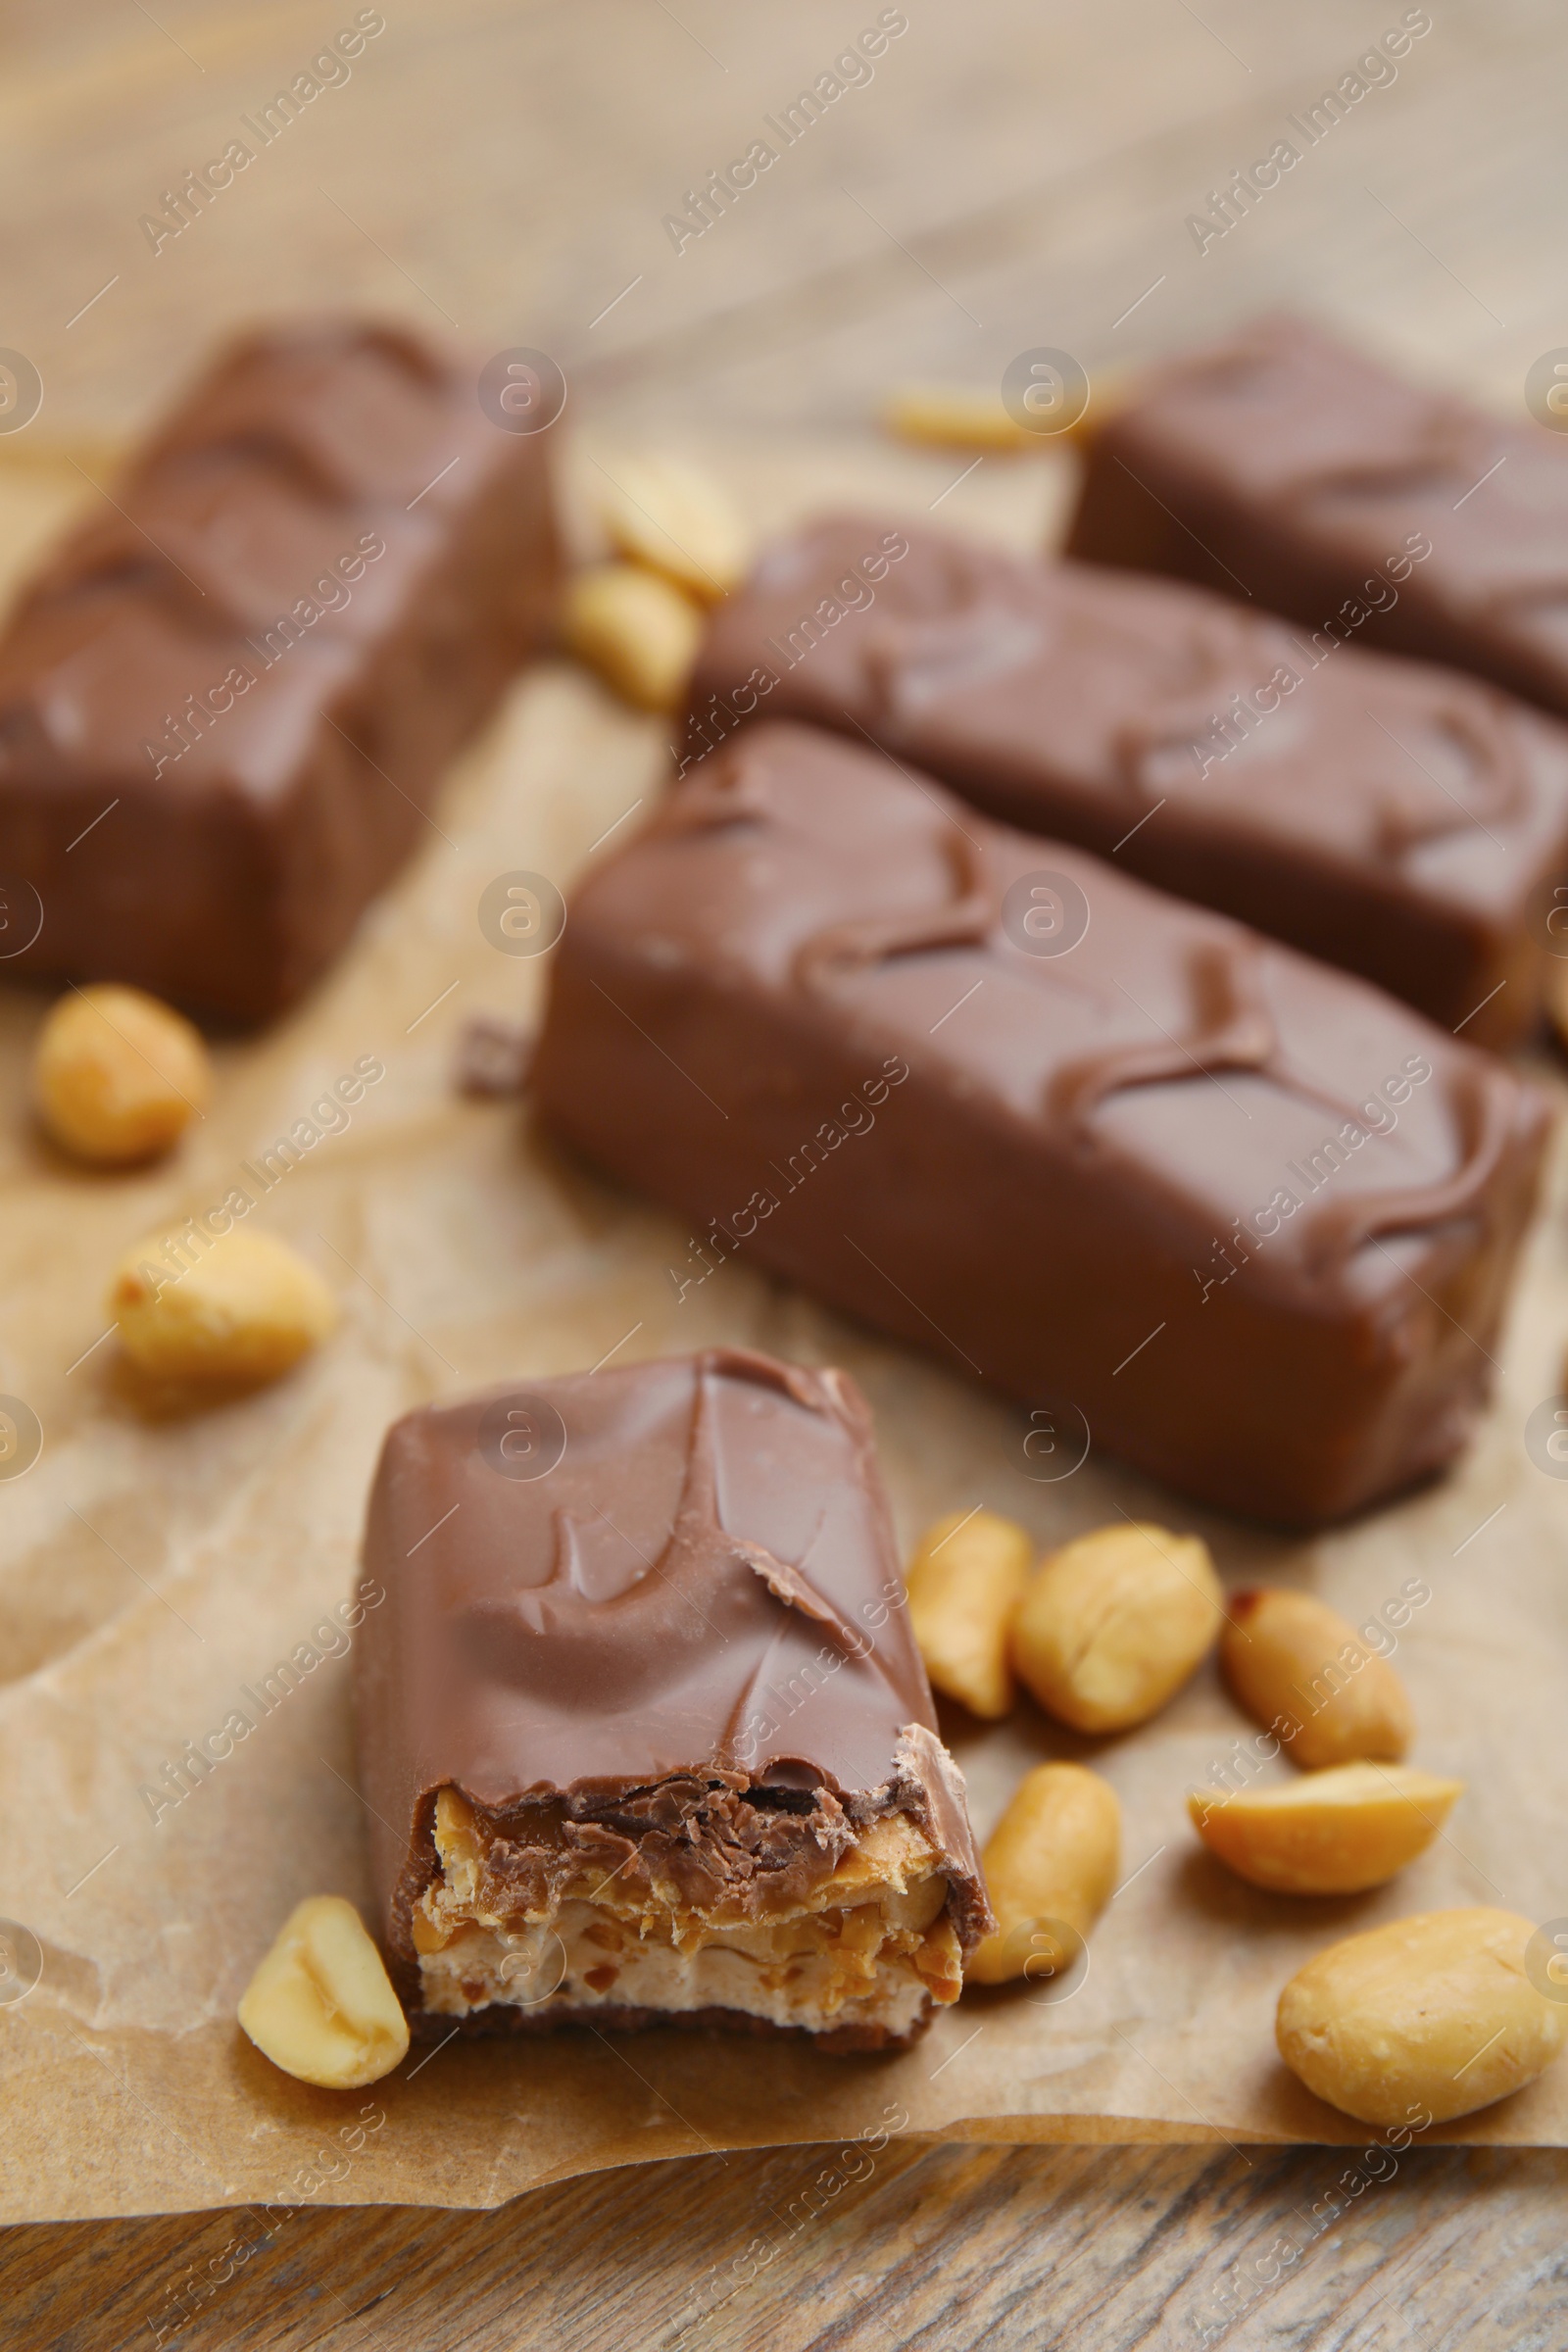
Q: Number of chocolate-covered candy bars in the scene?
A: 5